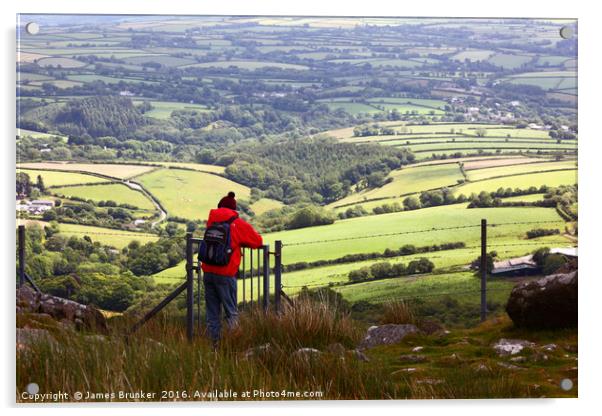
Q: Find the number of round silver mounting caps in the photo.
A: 4